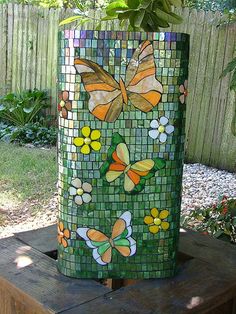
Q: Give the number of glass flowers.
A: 7